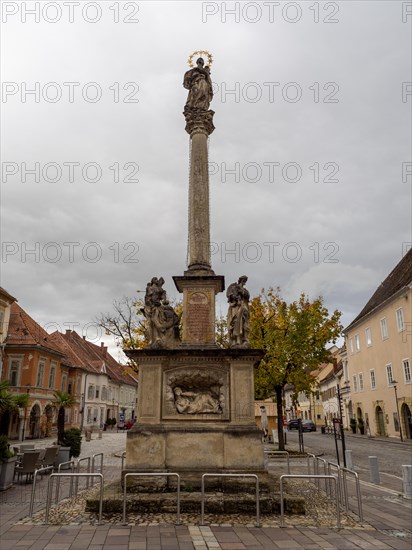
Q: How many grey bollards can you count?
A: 3